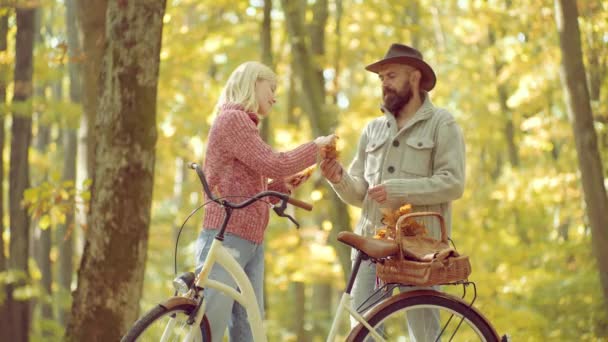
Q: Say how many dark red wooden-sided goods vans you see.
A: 0